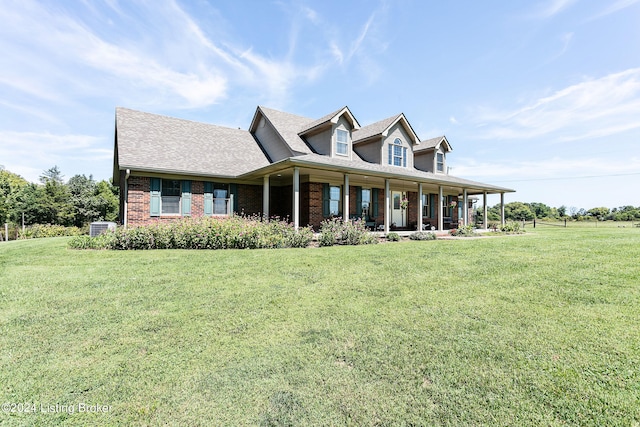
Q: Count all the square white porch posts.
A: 9